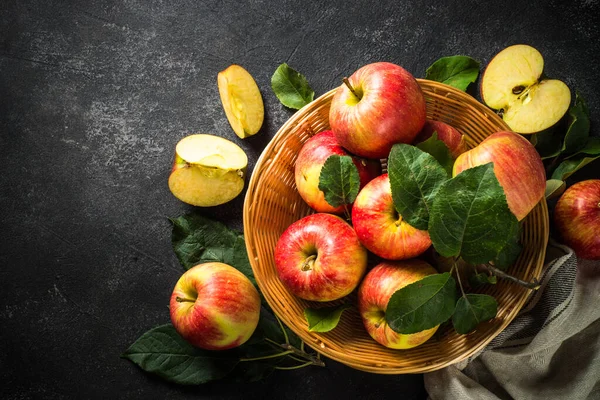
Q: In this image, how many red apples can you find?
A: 9